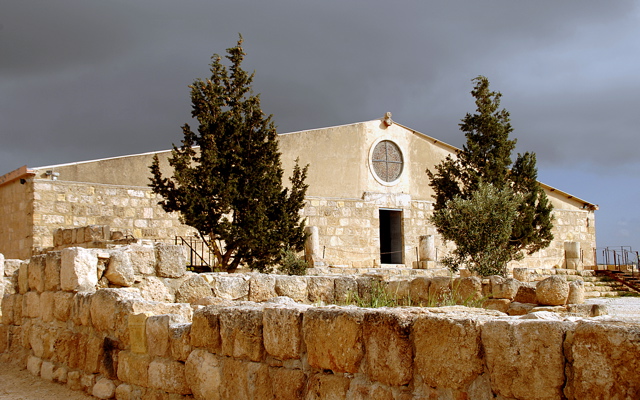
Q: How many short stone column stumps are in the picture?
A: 3